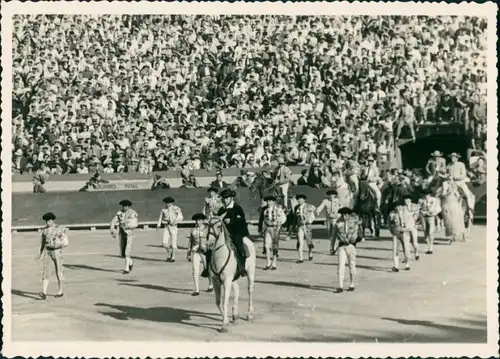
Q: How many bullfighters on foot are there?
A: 12